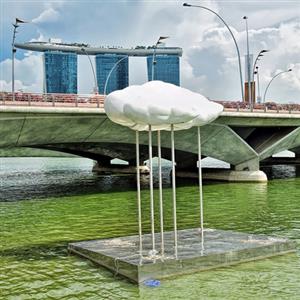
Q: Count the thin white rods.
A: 5